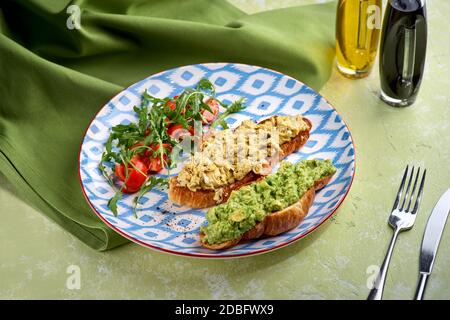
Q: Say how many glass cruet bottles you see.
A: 2